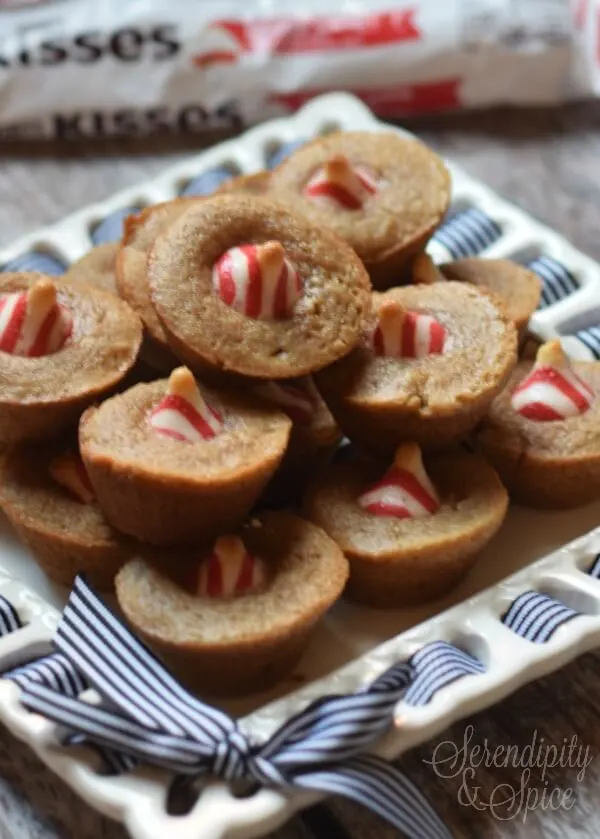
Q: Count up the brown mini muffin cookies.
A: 14